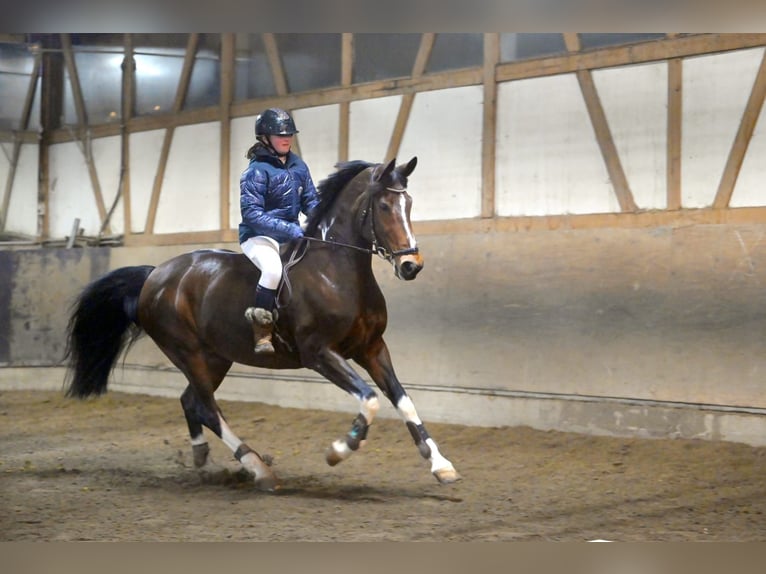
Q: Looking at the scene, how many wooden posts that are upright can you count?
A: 6